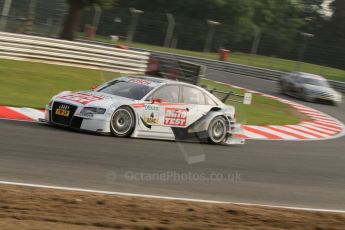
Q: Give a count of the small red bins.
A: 2